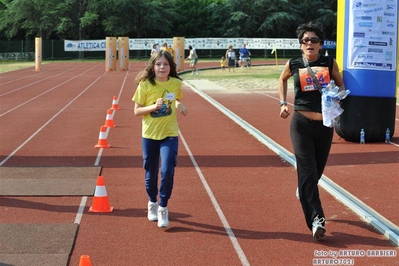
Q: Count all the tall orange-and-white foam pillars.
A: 4